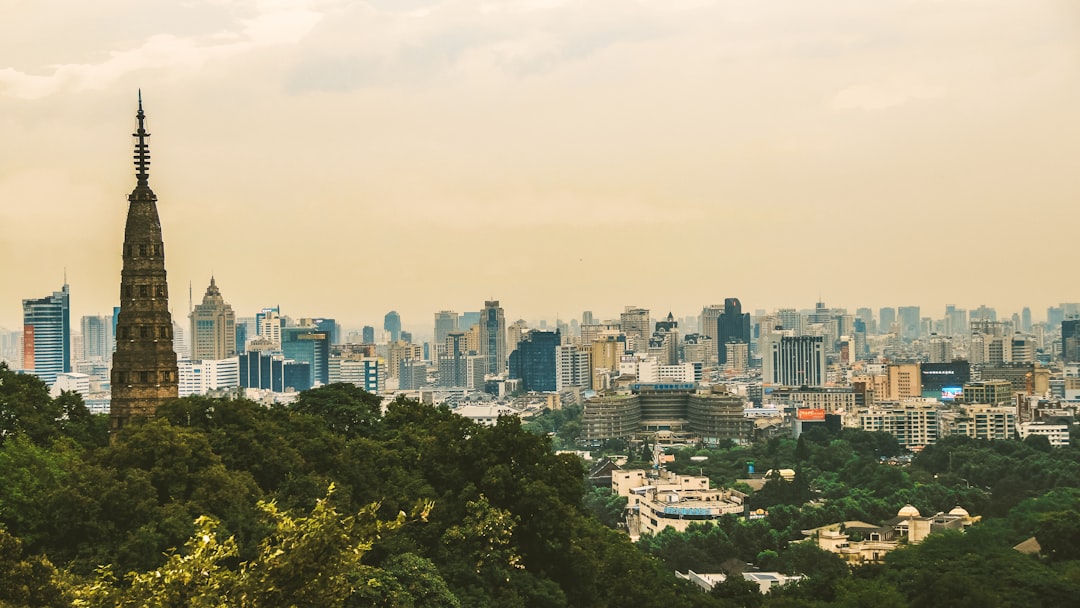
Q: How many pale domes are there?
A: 2